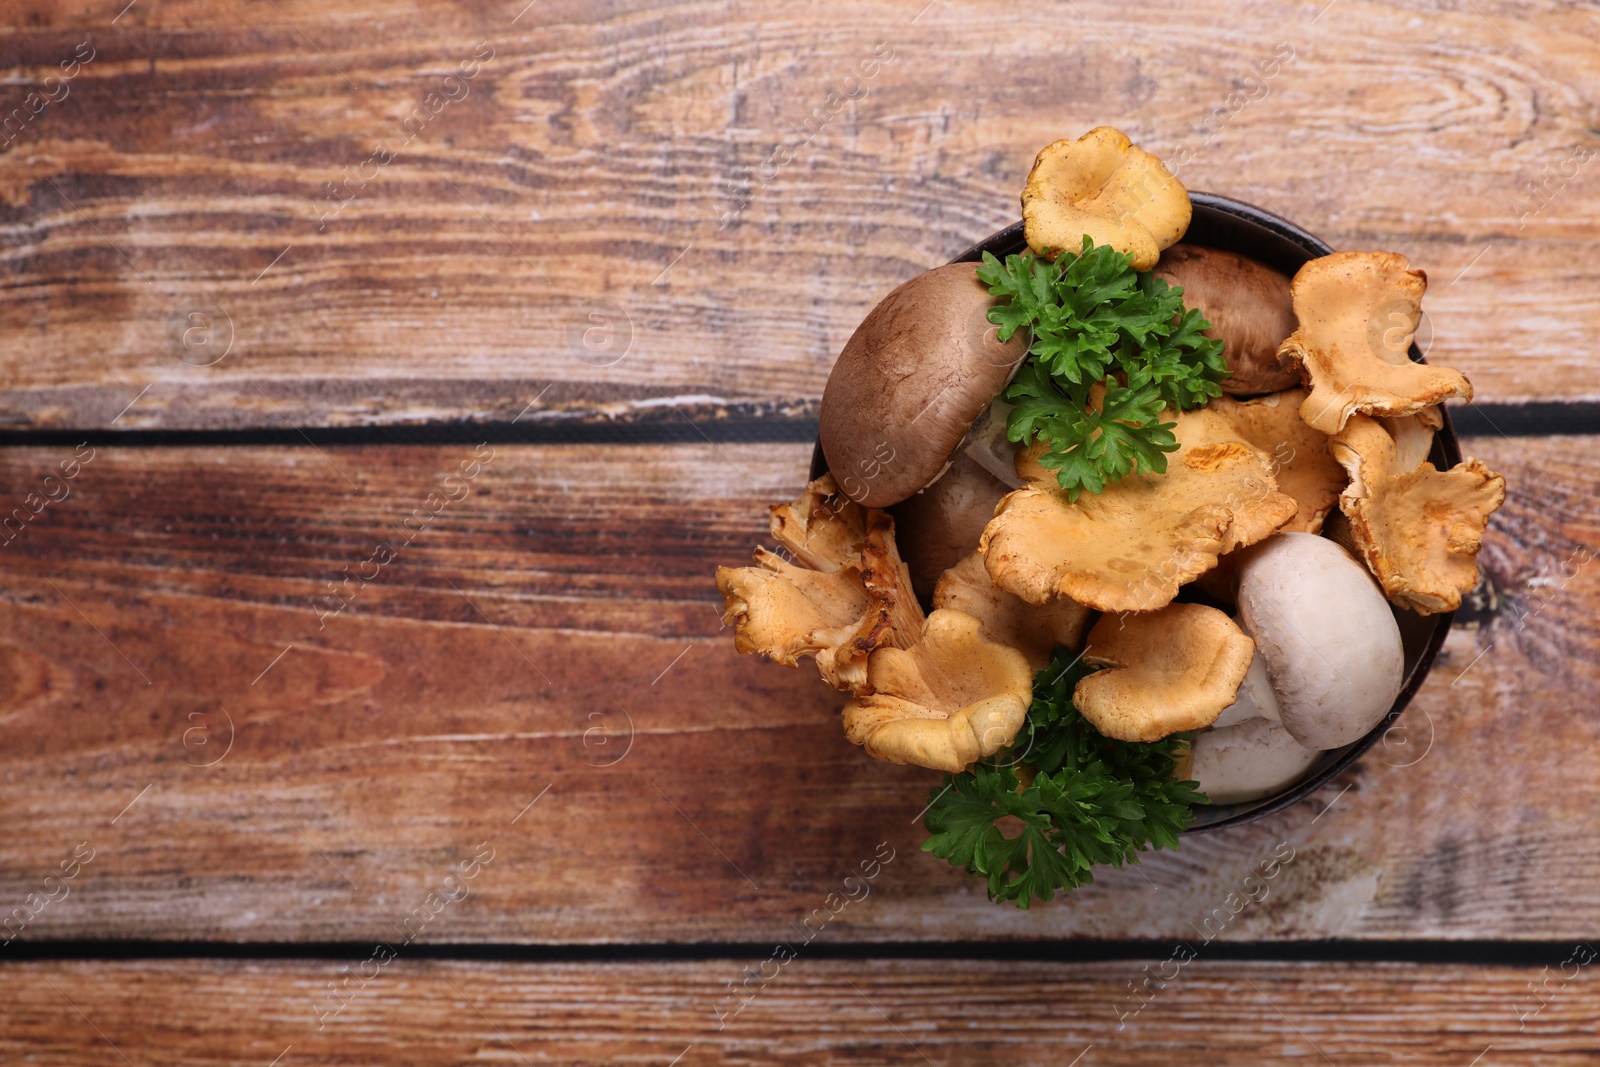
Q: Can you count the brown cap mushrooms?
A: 3